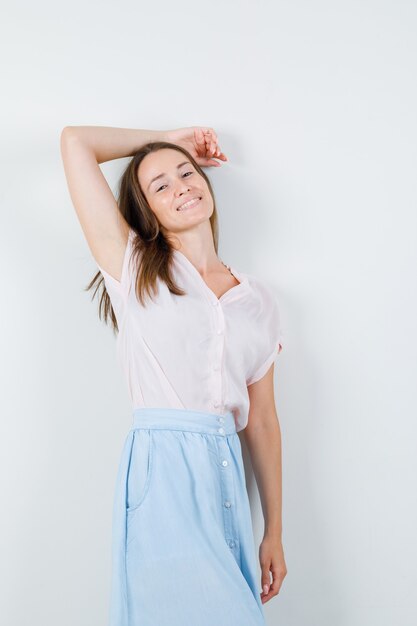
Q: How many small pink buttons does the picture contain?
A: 4